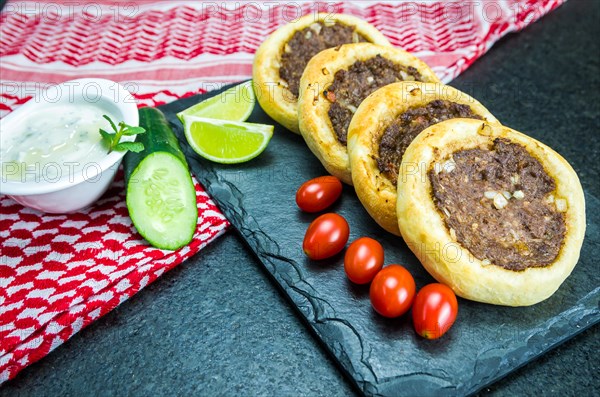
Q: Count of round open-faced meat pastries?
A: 4